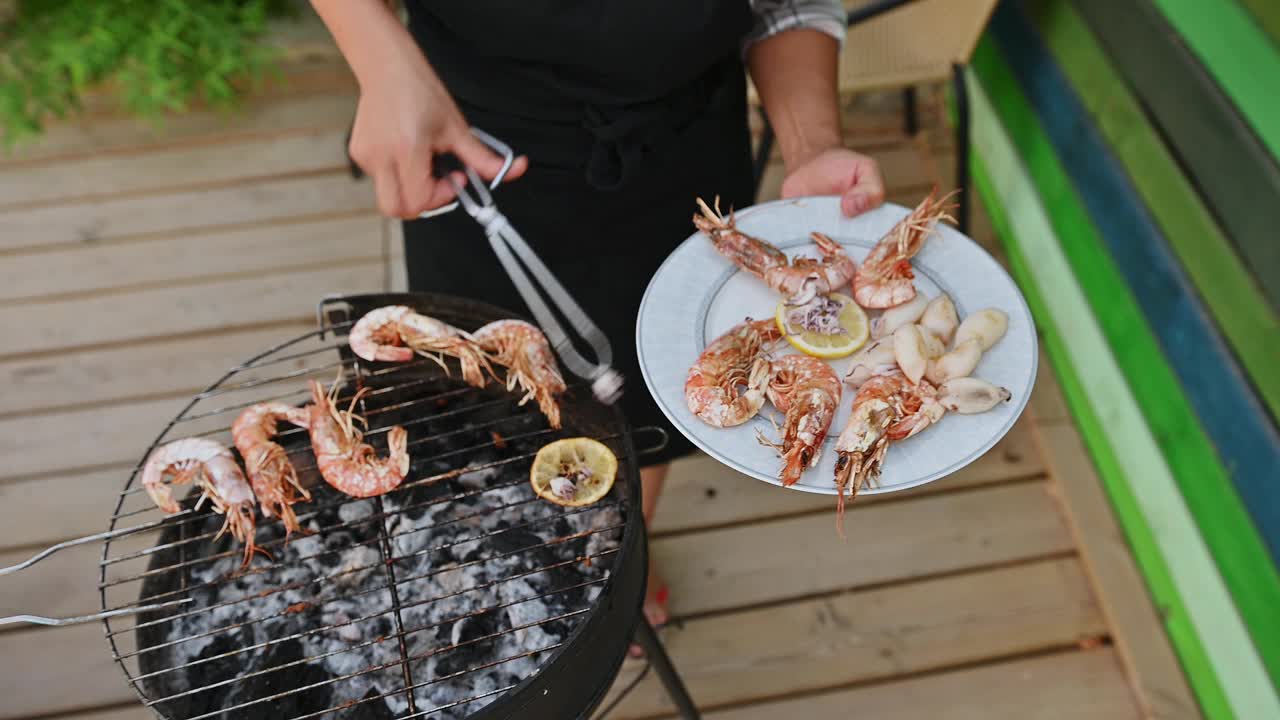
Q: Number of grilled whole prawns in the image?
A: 10